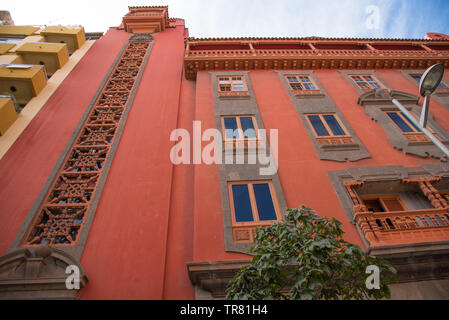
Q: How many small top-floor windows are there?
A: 4